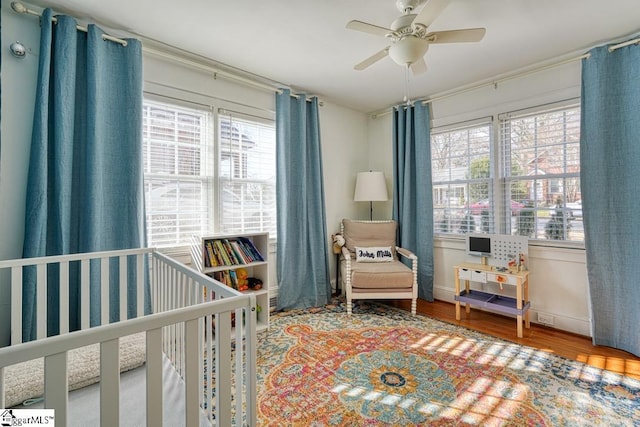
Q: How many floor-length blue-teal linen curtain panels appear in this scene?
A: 4